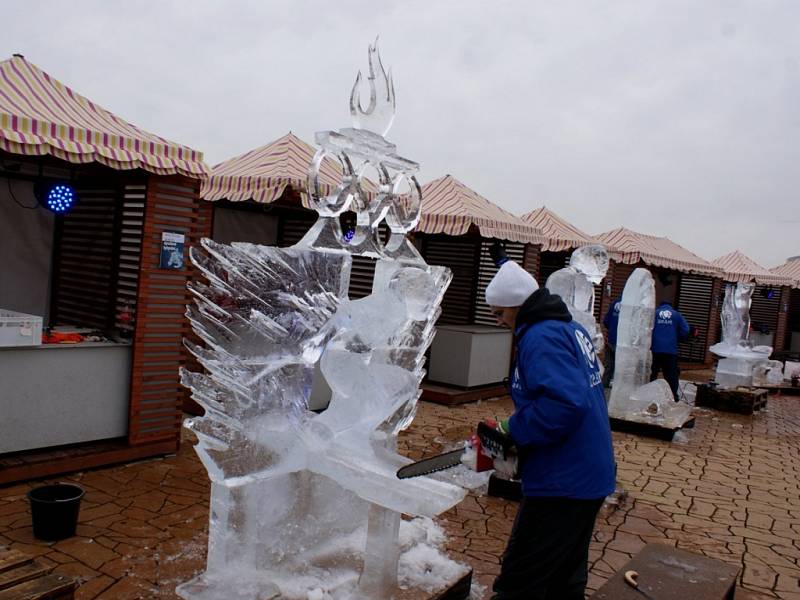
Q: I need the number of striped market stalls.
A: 7